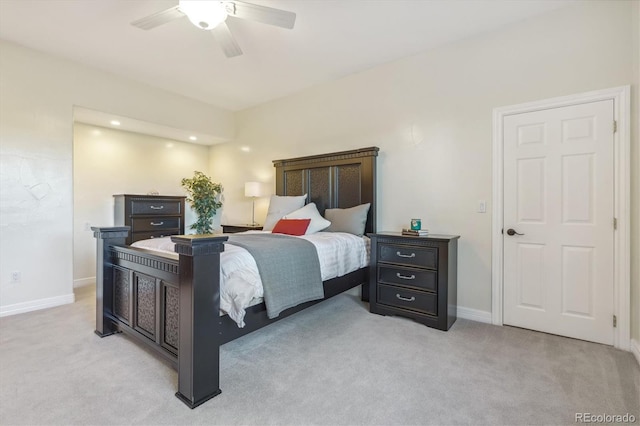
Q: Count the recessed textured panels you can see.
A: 6